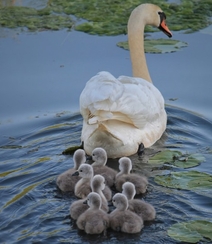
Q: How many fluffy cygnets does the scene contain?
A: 8